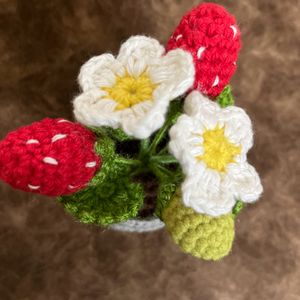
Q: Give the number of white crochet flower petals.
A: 10